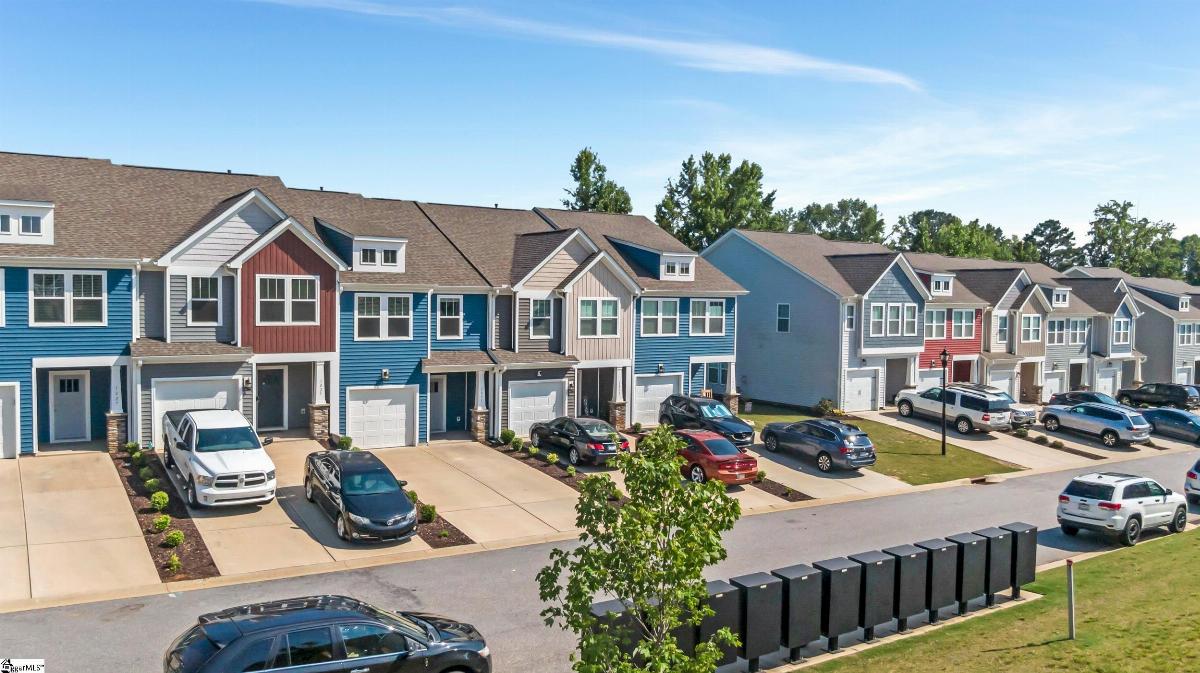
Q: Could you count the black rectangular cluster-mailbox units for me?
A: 12